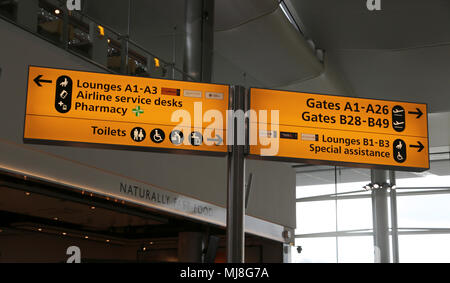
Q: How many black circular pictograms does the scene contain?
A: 4